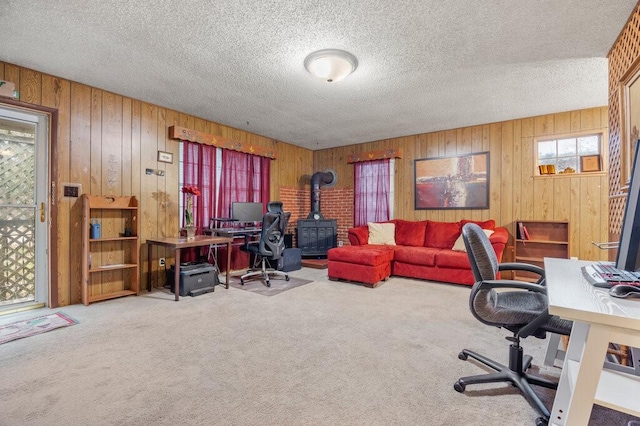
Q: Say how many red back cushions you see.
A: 3